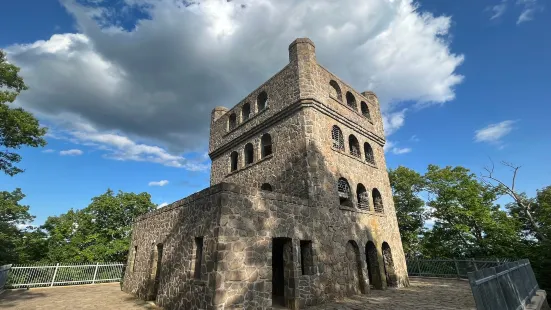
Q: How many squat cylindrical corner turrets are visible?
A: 3